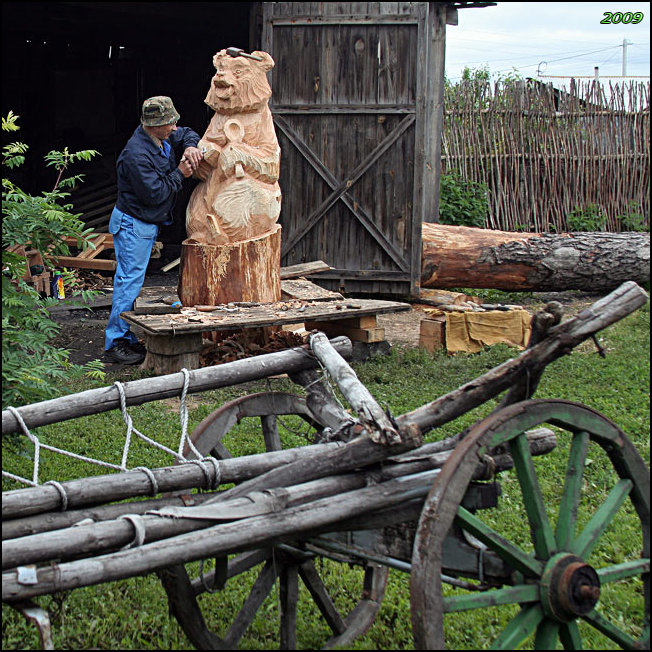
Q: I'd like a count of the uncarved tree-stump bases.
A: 1